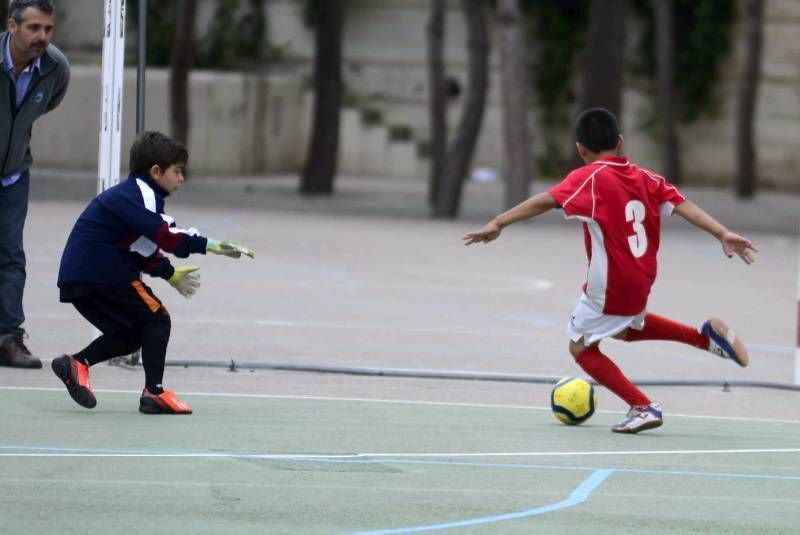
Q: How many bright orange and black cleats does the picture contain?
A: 2